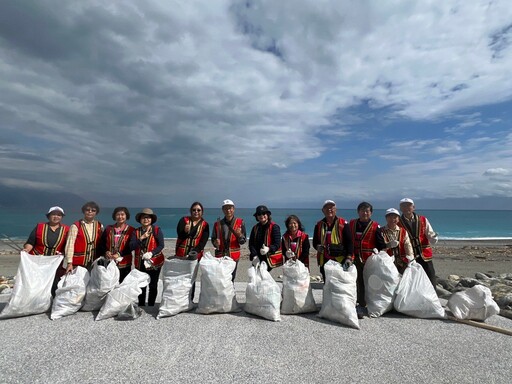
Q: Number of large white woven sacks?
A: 12